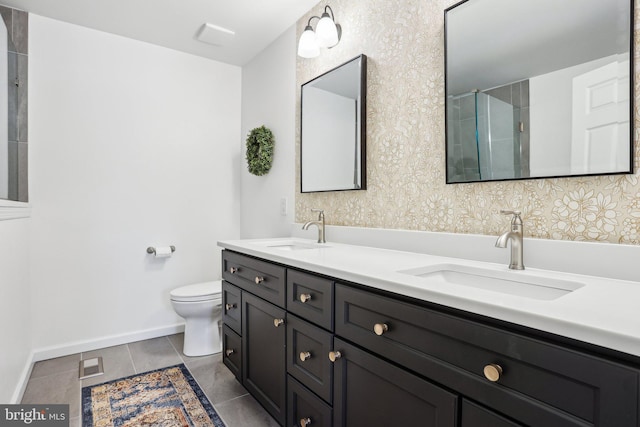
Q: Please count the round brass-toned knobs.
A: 11